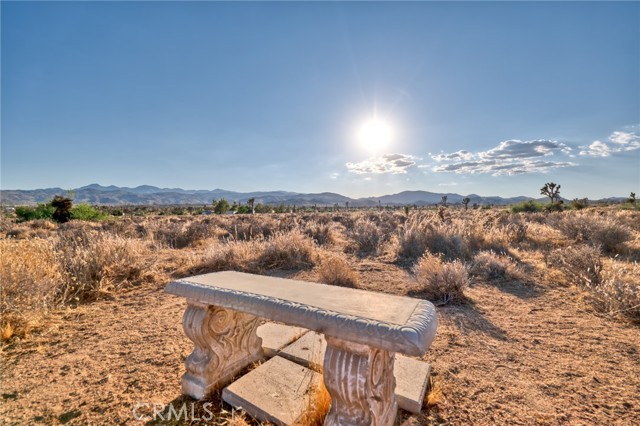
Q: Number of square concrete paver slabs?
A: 4